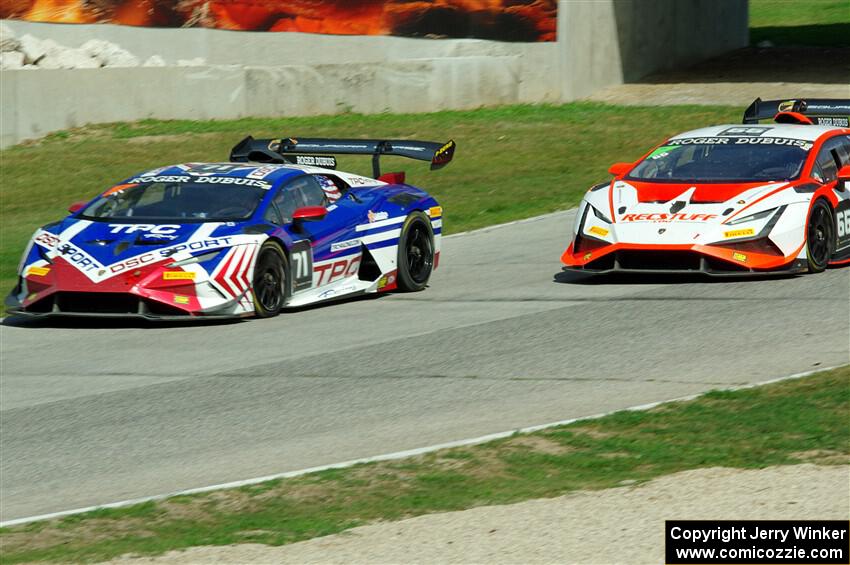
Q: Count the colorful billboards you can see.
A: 1